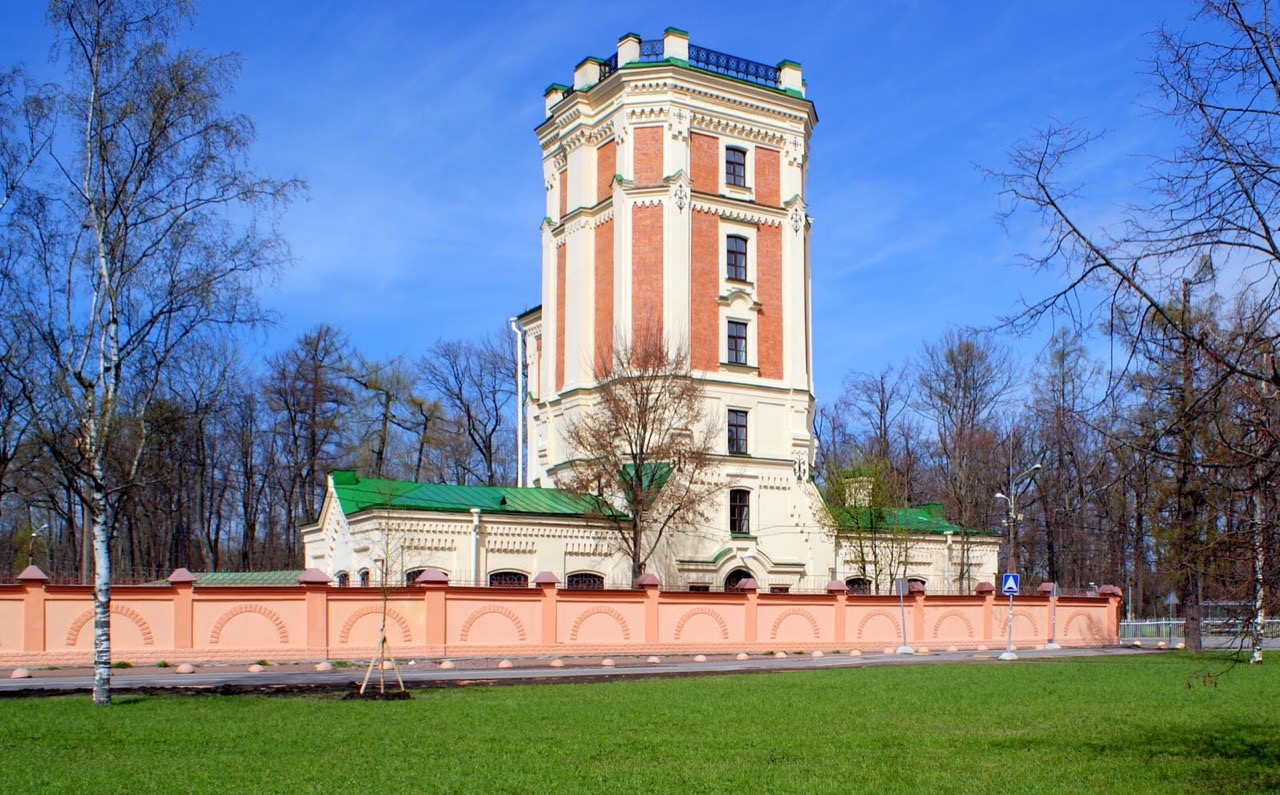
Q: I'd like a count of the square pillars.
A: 12